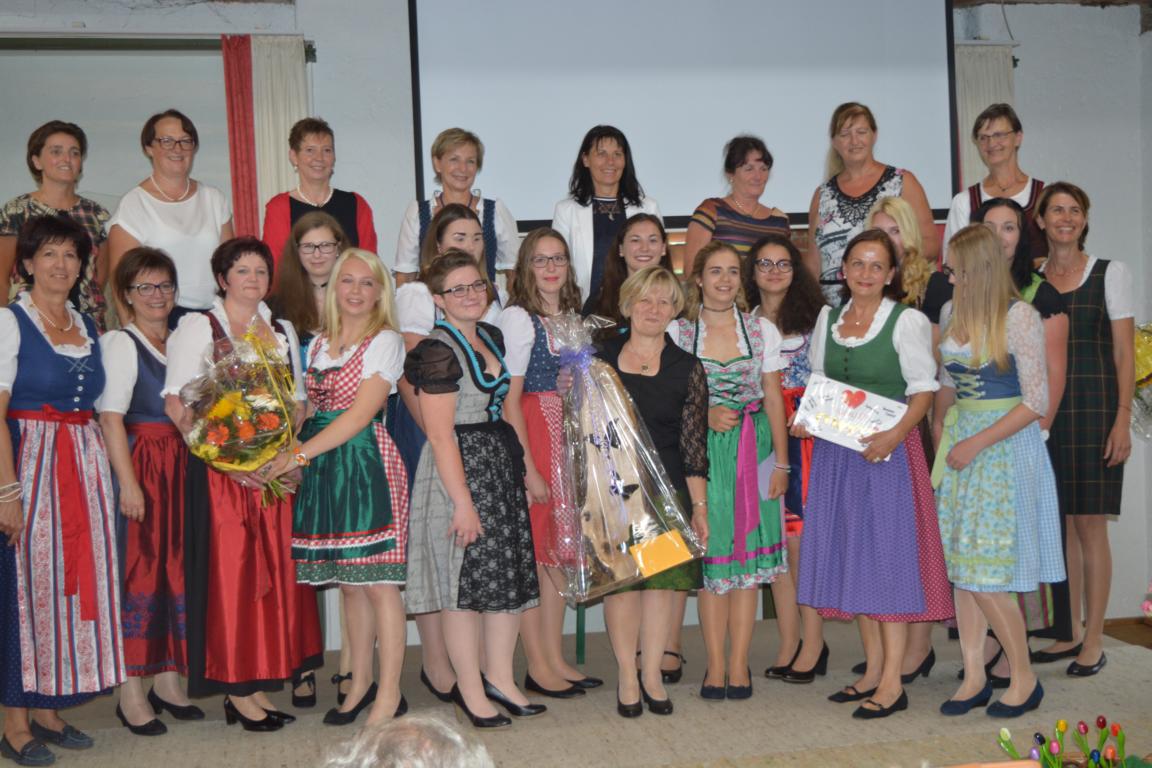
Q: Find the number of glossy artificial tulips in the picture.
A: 10